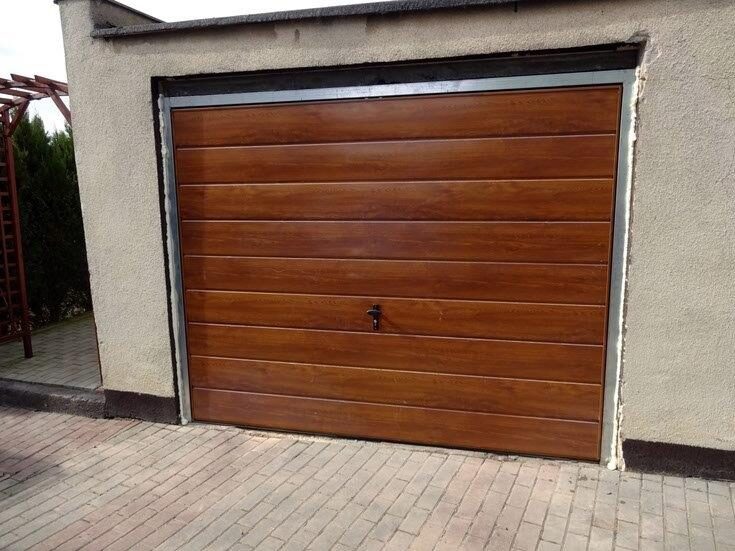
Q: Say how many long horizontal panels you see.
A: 9